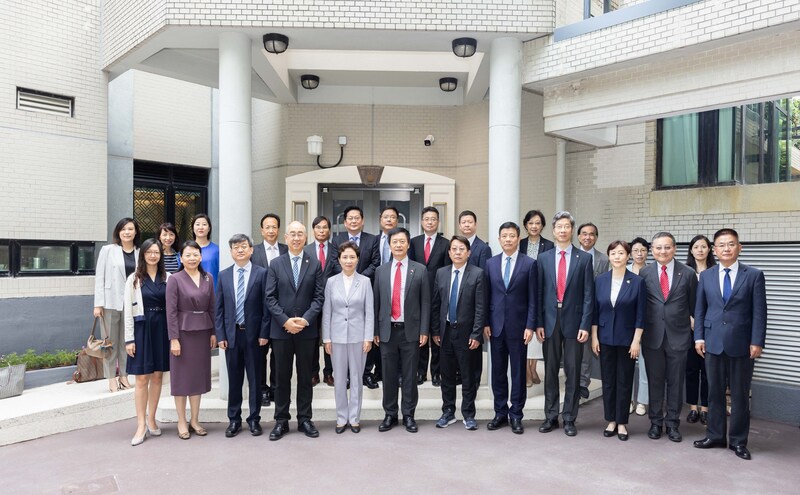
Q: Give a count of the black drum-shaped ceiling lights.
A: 4